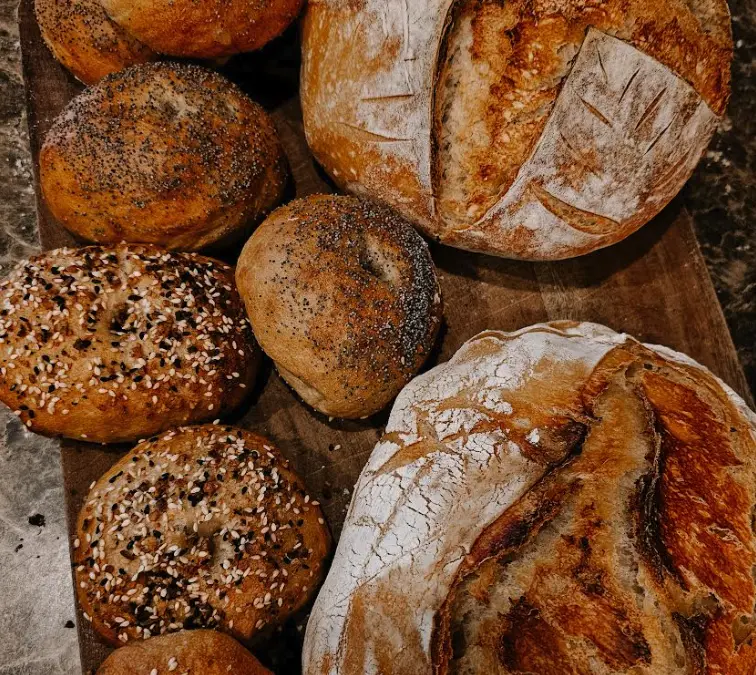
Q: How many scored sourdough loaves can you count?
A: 2